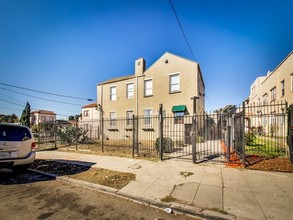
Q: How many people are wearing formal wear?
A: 0